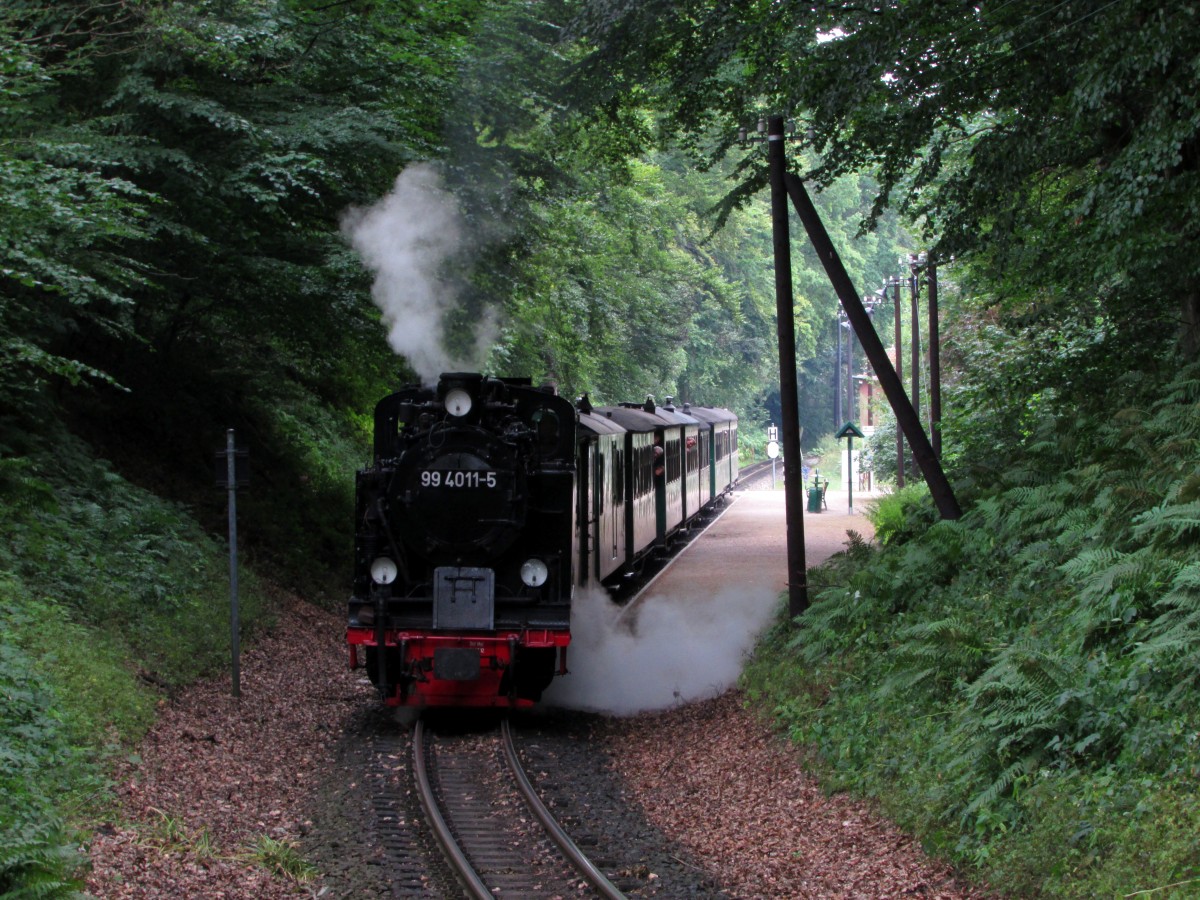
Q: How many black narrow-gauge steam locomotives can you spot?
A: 1